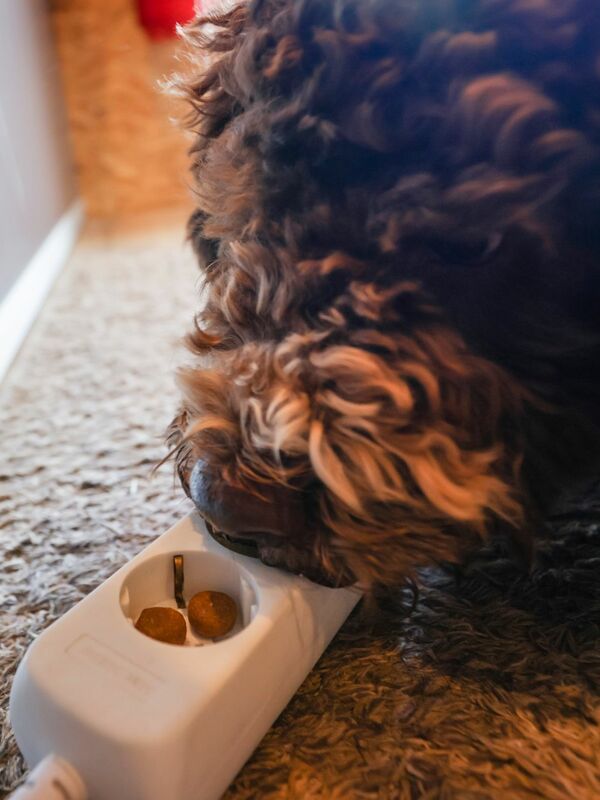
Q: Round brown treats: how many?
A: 2